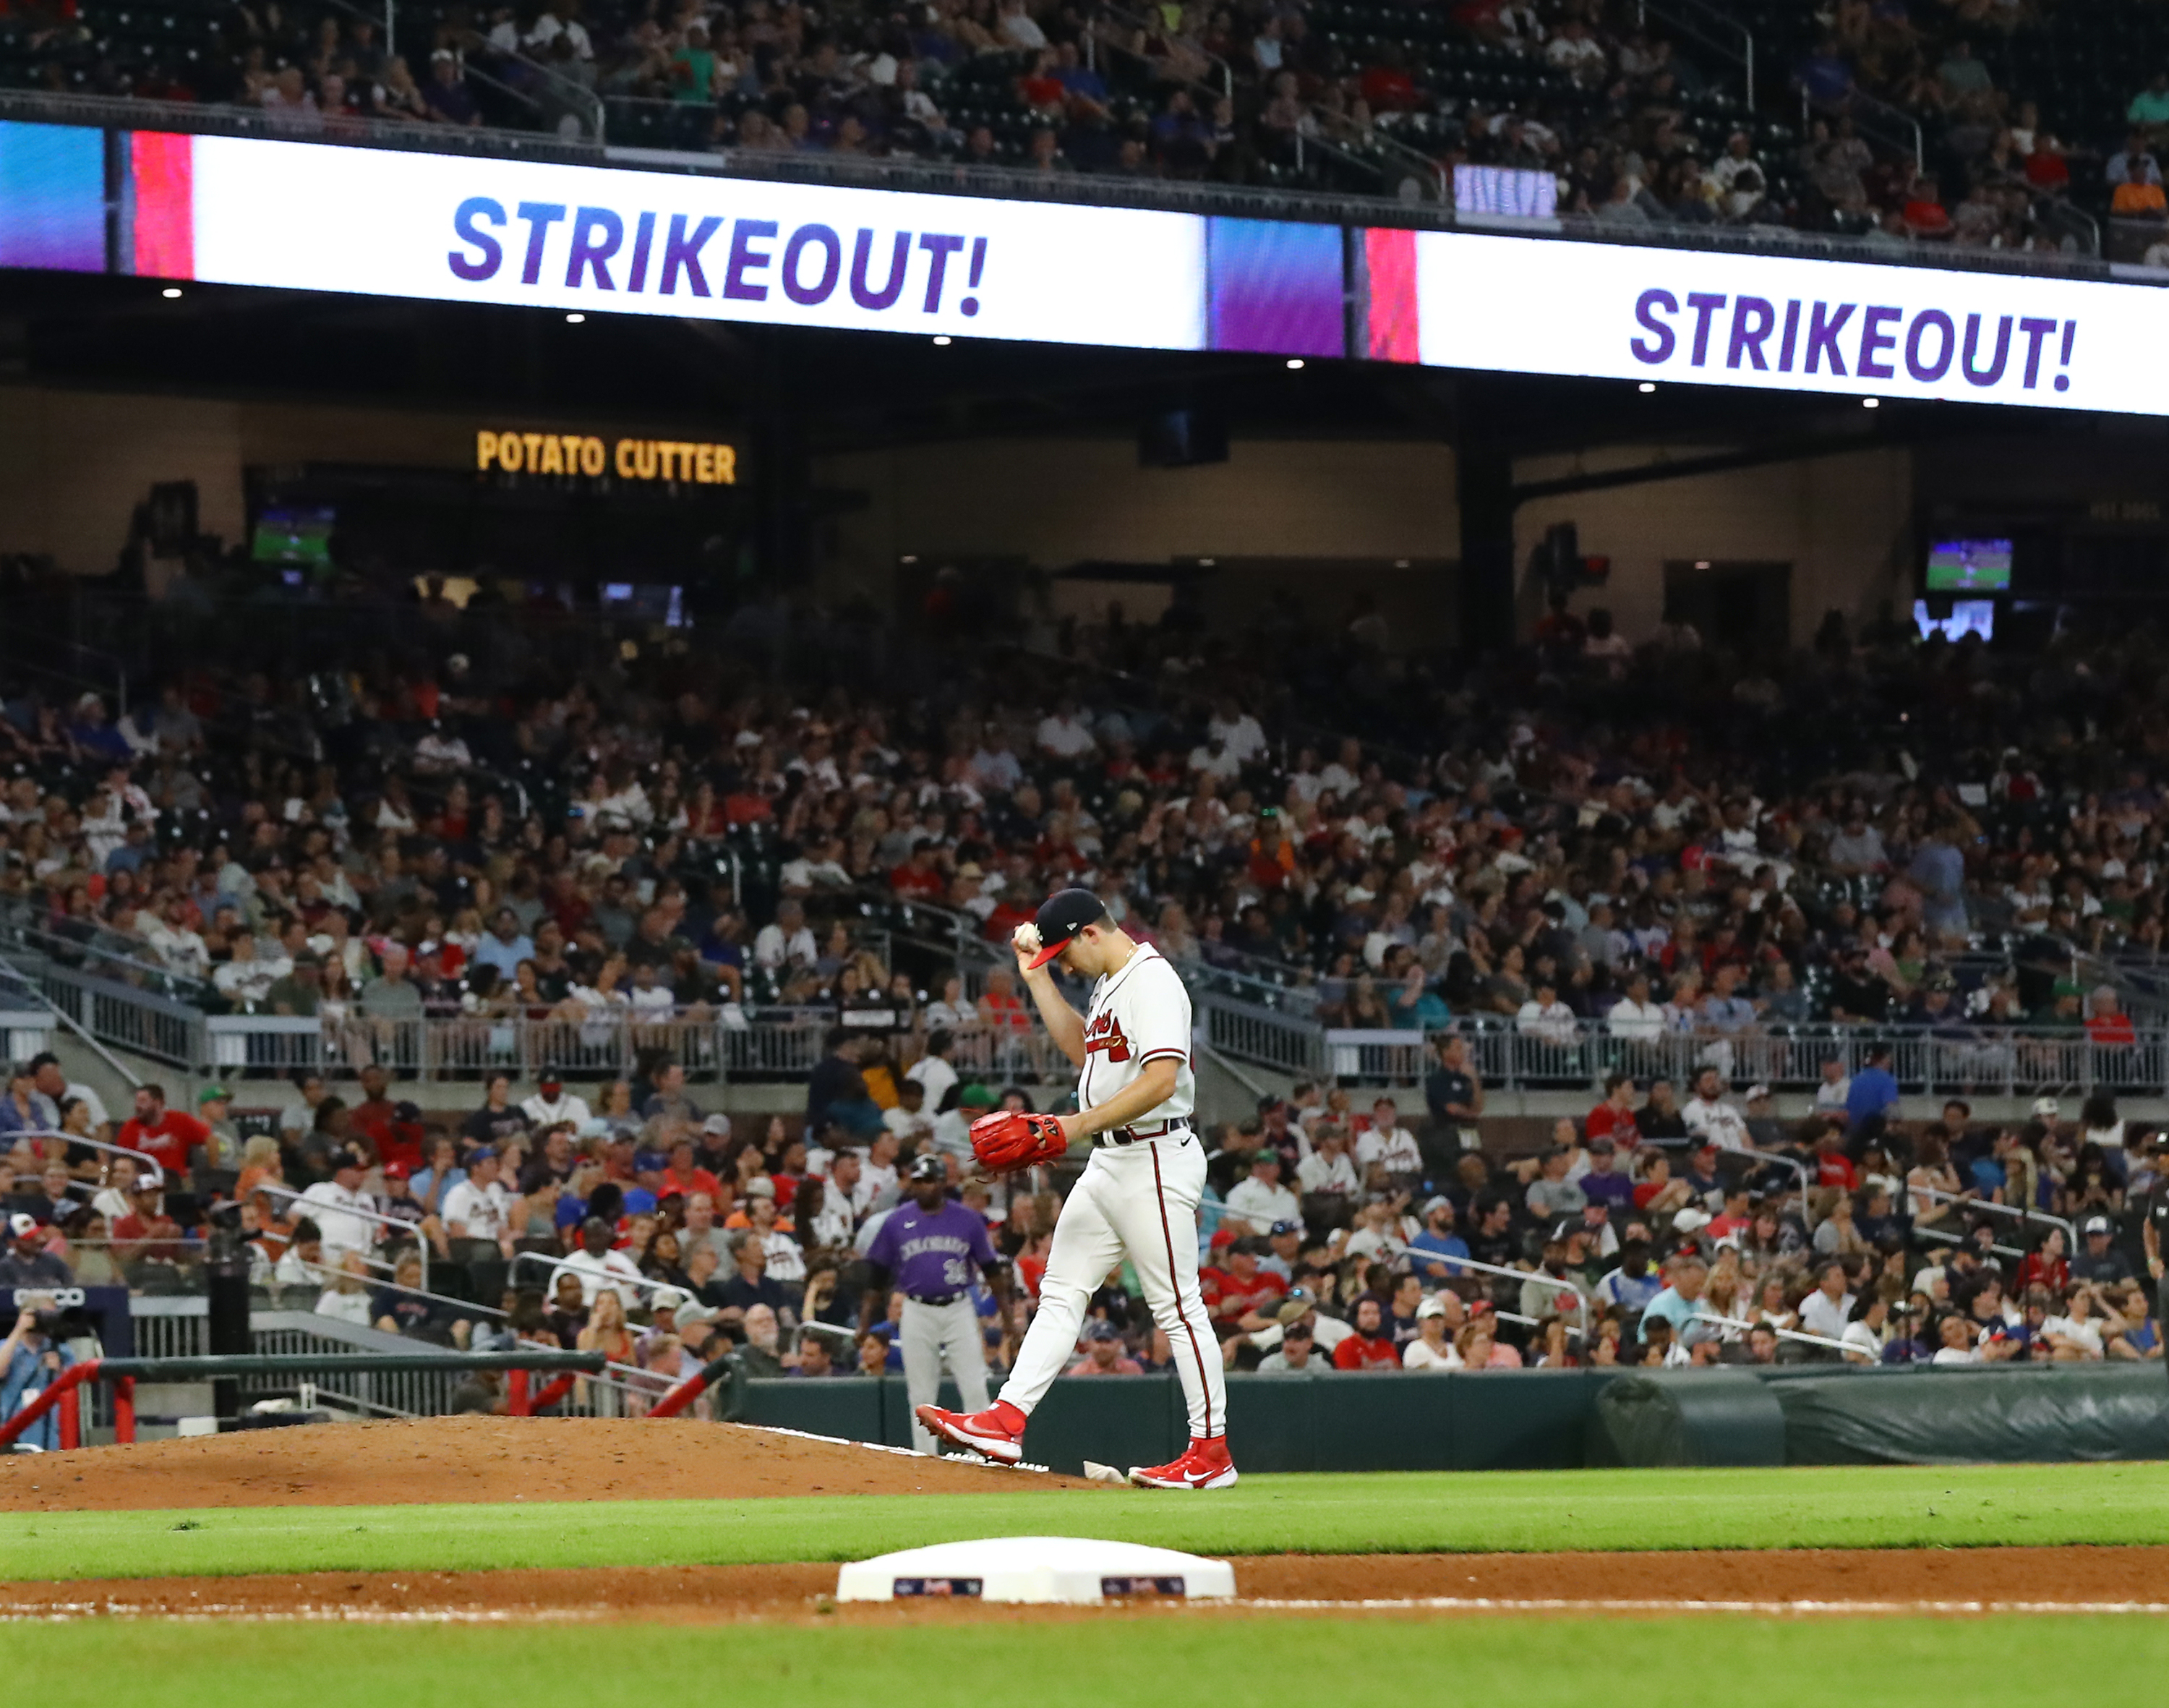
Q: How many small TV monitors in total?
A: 2